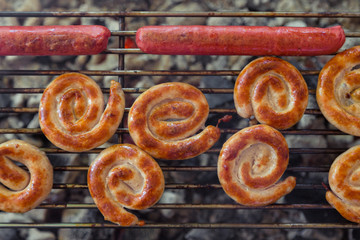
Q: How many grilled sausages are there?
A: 10